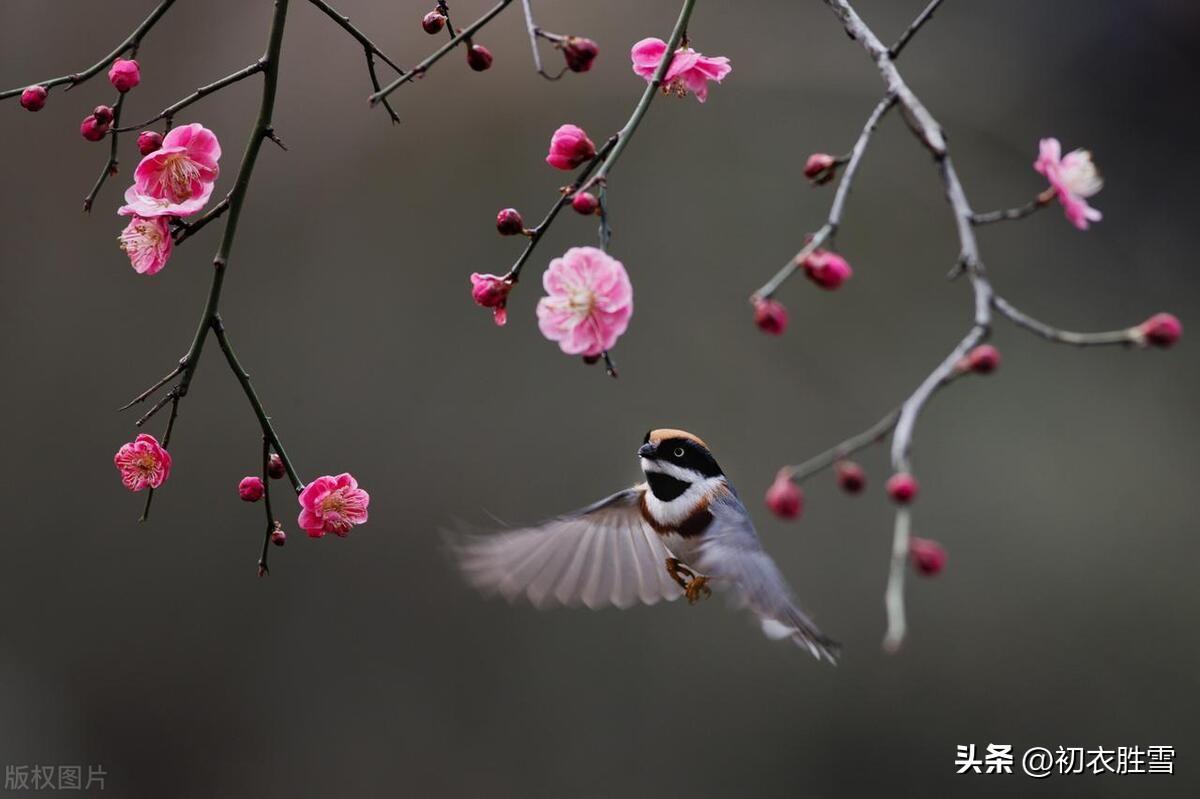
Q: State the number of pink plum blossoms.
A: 7